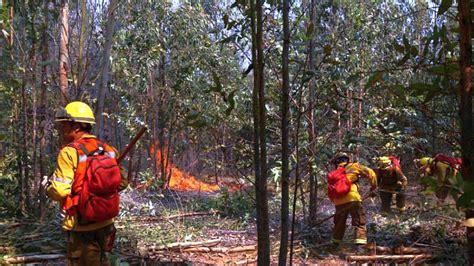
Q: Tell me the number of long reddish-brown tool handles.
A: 1